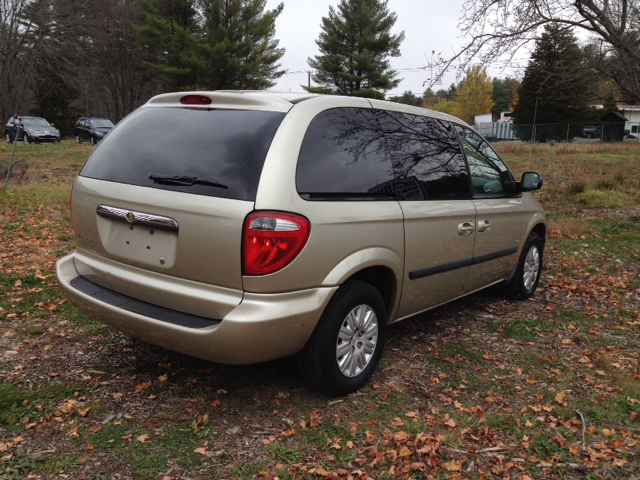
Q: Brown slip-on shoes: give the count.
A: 0